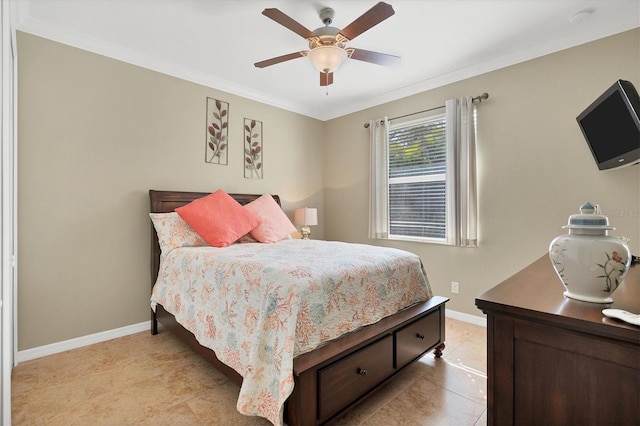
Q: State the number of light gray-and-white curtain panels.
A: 2